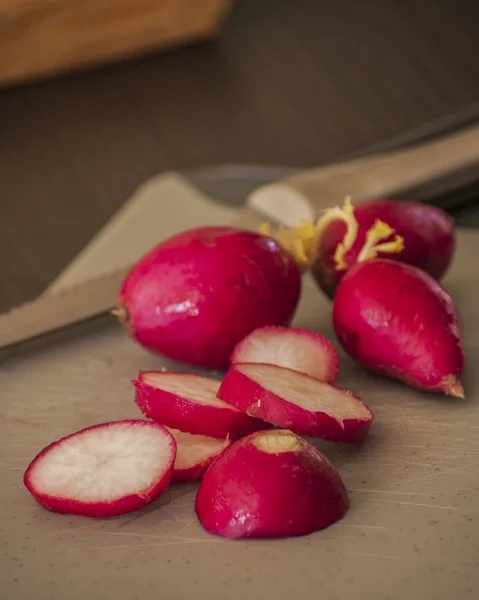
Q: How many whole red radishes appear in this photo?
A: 3